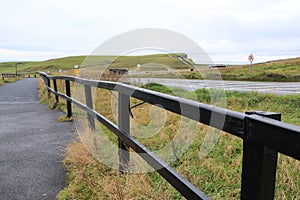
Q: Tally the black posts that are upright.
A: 6